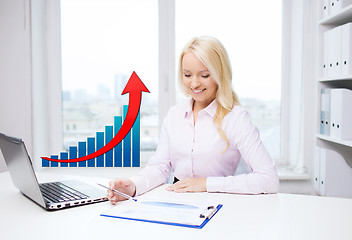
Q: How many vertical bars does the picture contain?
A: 11